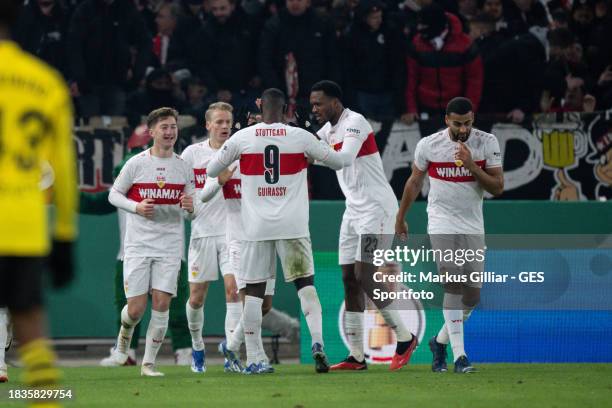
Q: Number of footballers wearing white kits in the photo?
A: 6